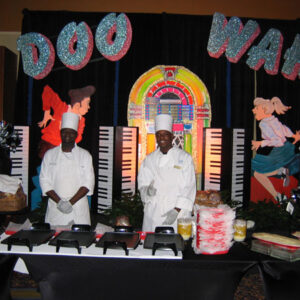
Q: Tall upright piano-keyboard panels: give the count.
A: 5